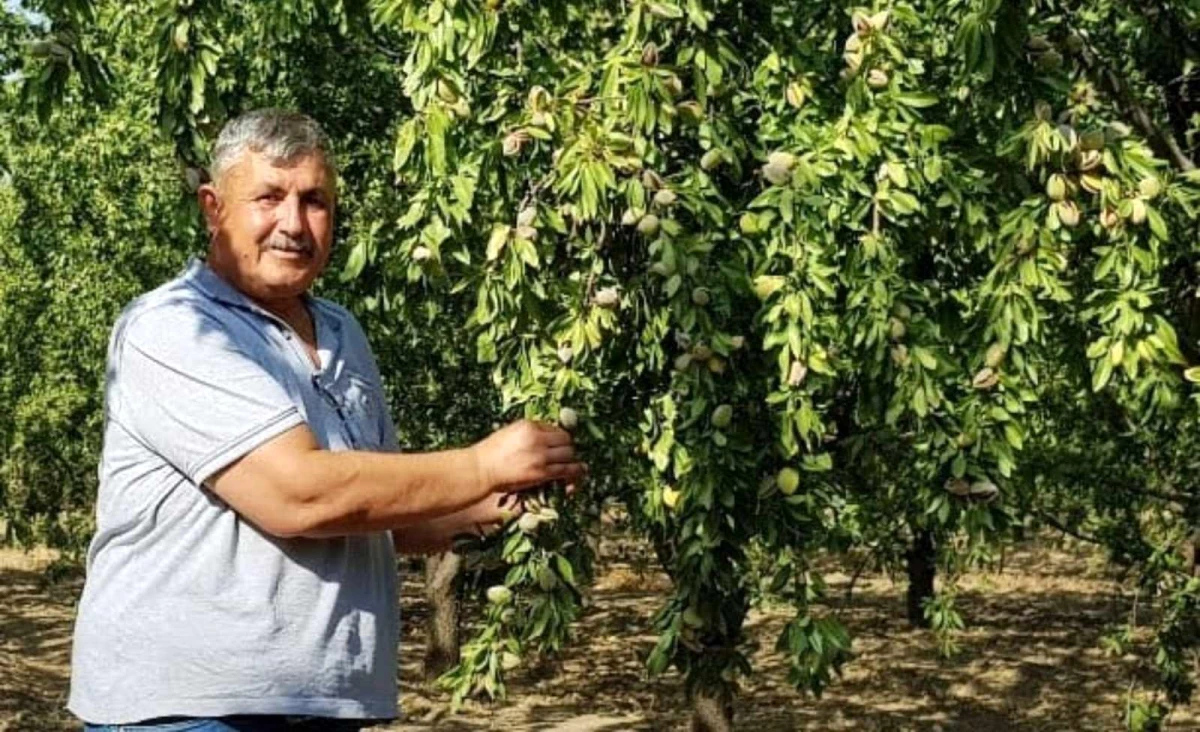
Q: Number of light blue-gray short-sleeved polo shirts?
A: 1